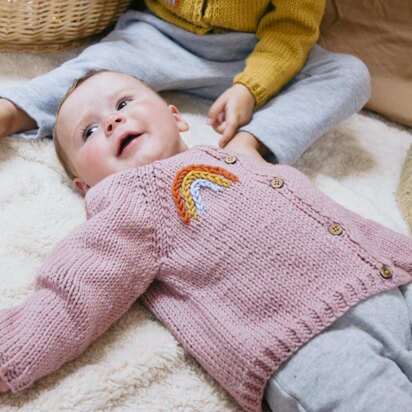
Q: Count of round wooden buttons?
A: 4